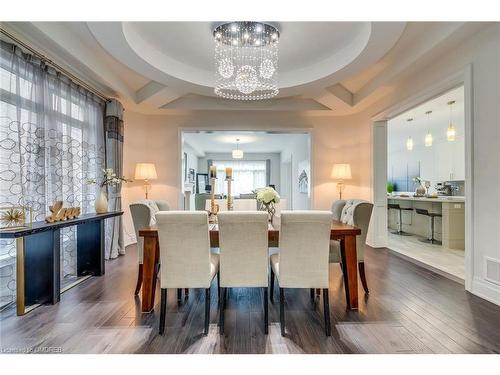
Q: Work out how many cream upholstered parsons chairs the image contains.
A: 3